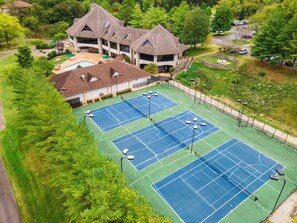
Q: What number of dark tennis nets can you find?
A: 3